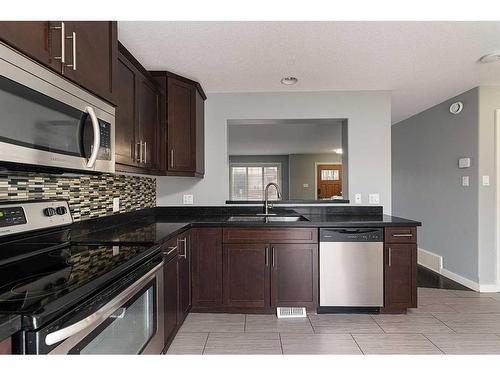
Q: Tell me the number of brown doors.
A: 1